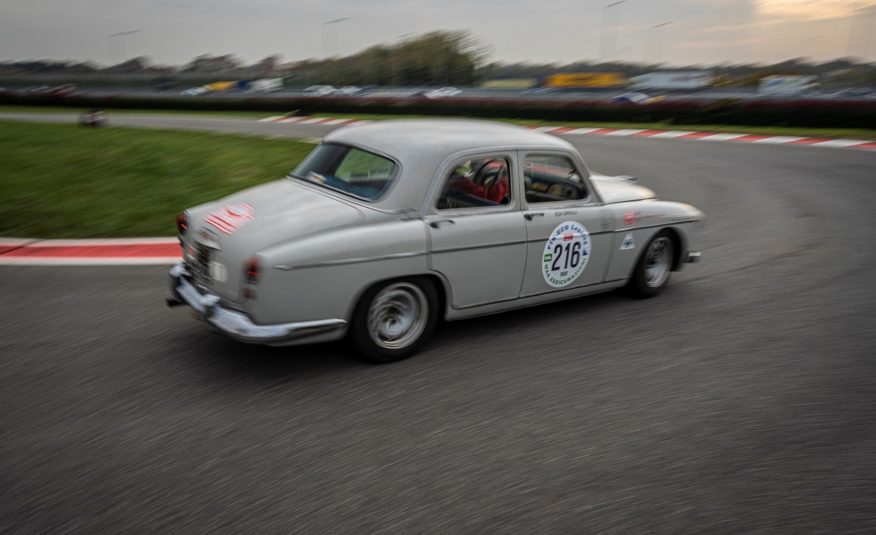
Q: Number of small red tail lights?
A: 2